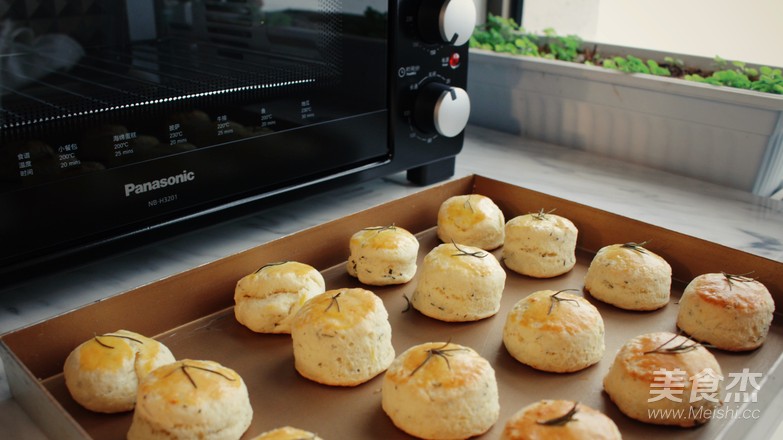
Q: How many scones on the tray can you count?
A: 15